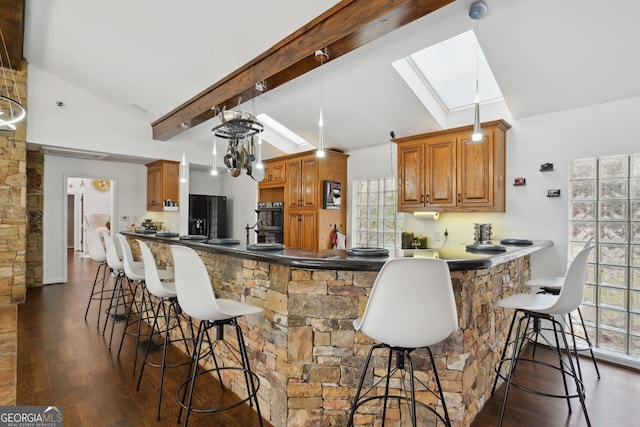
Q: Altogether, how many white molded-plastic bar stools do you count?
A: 8